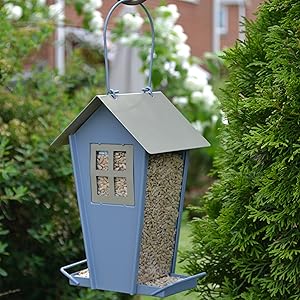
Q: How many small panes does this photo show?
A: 4